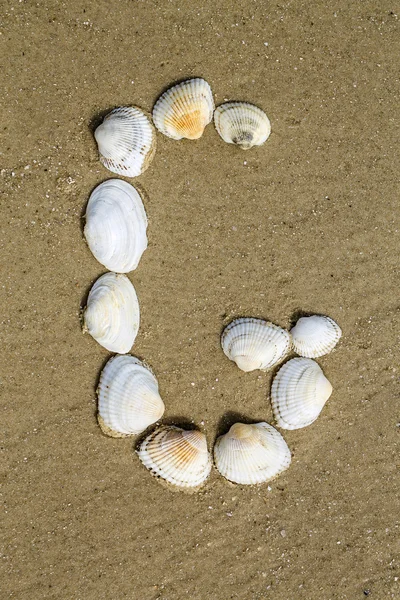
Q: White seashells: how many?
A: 11